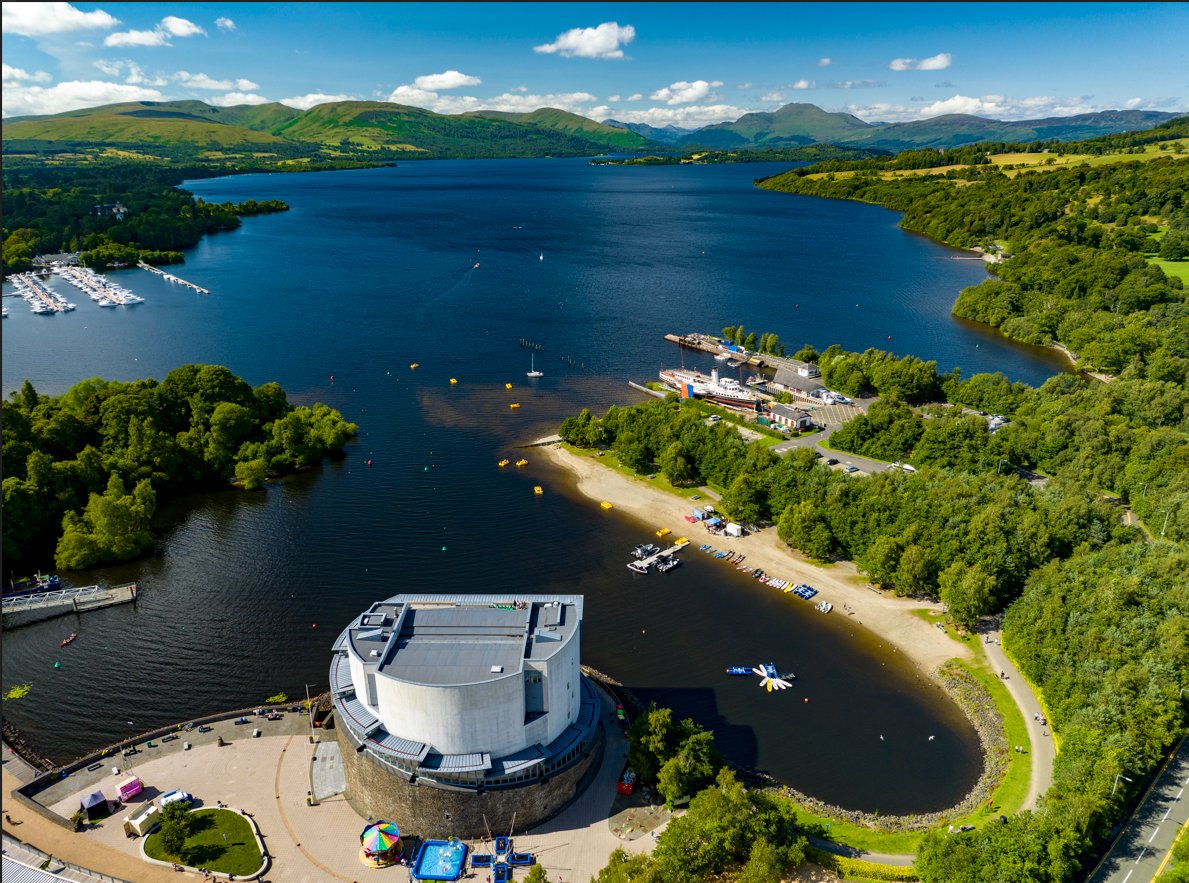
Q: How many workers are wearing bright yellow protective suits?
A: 0